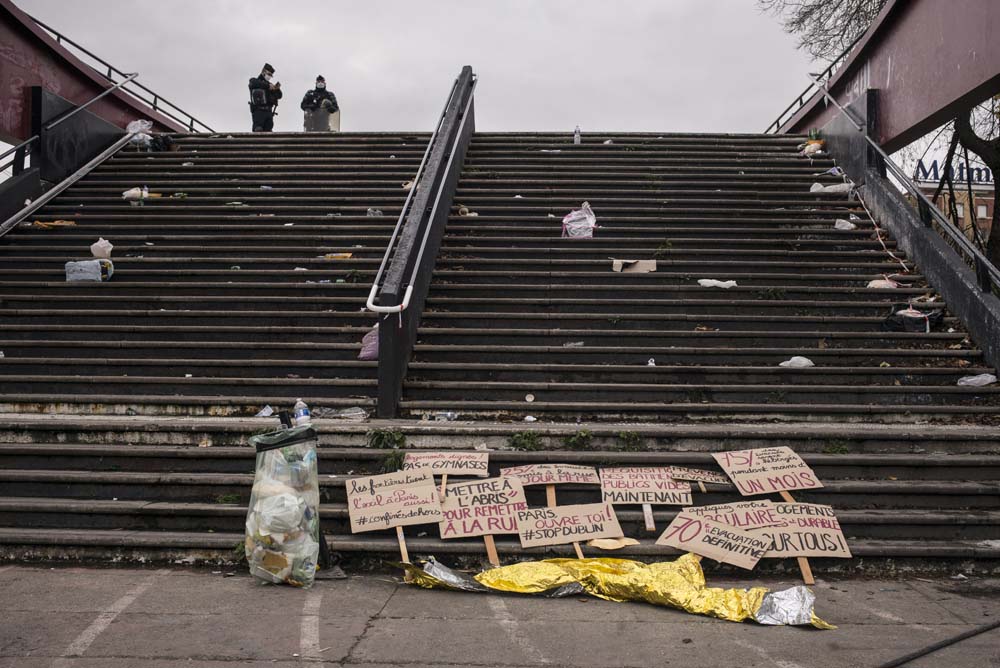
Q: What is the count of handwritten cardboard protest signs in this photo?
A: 11